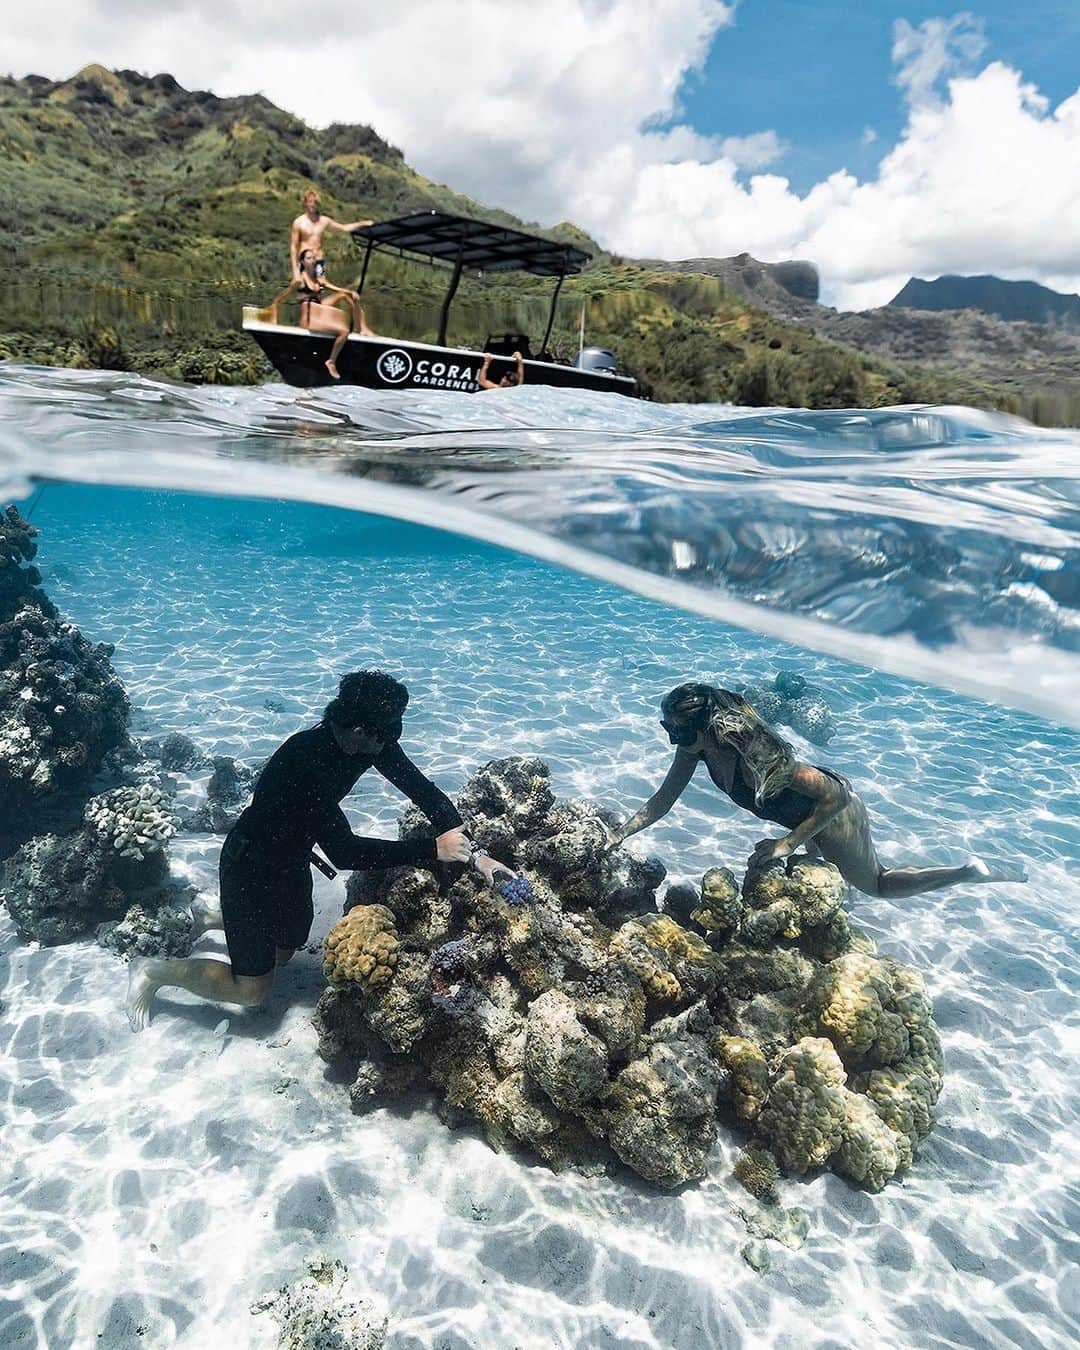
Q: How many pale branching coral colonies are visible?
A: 1